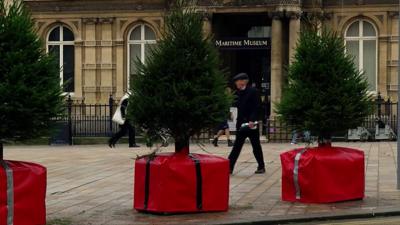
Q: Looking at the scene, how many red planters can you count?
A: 3